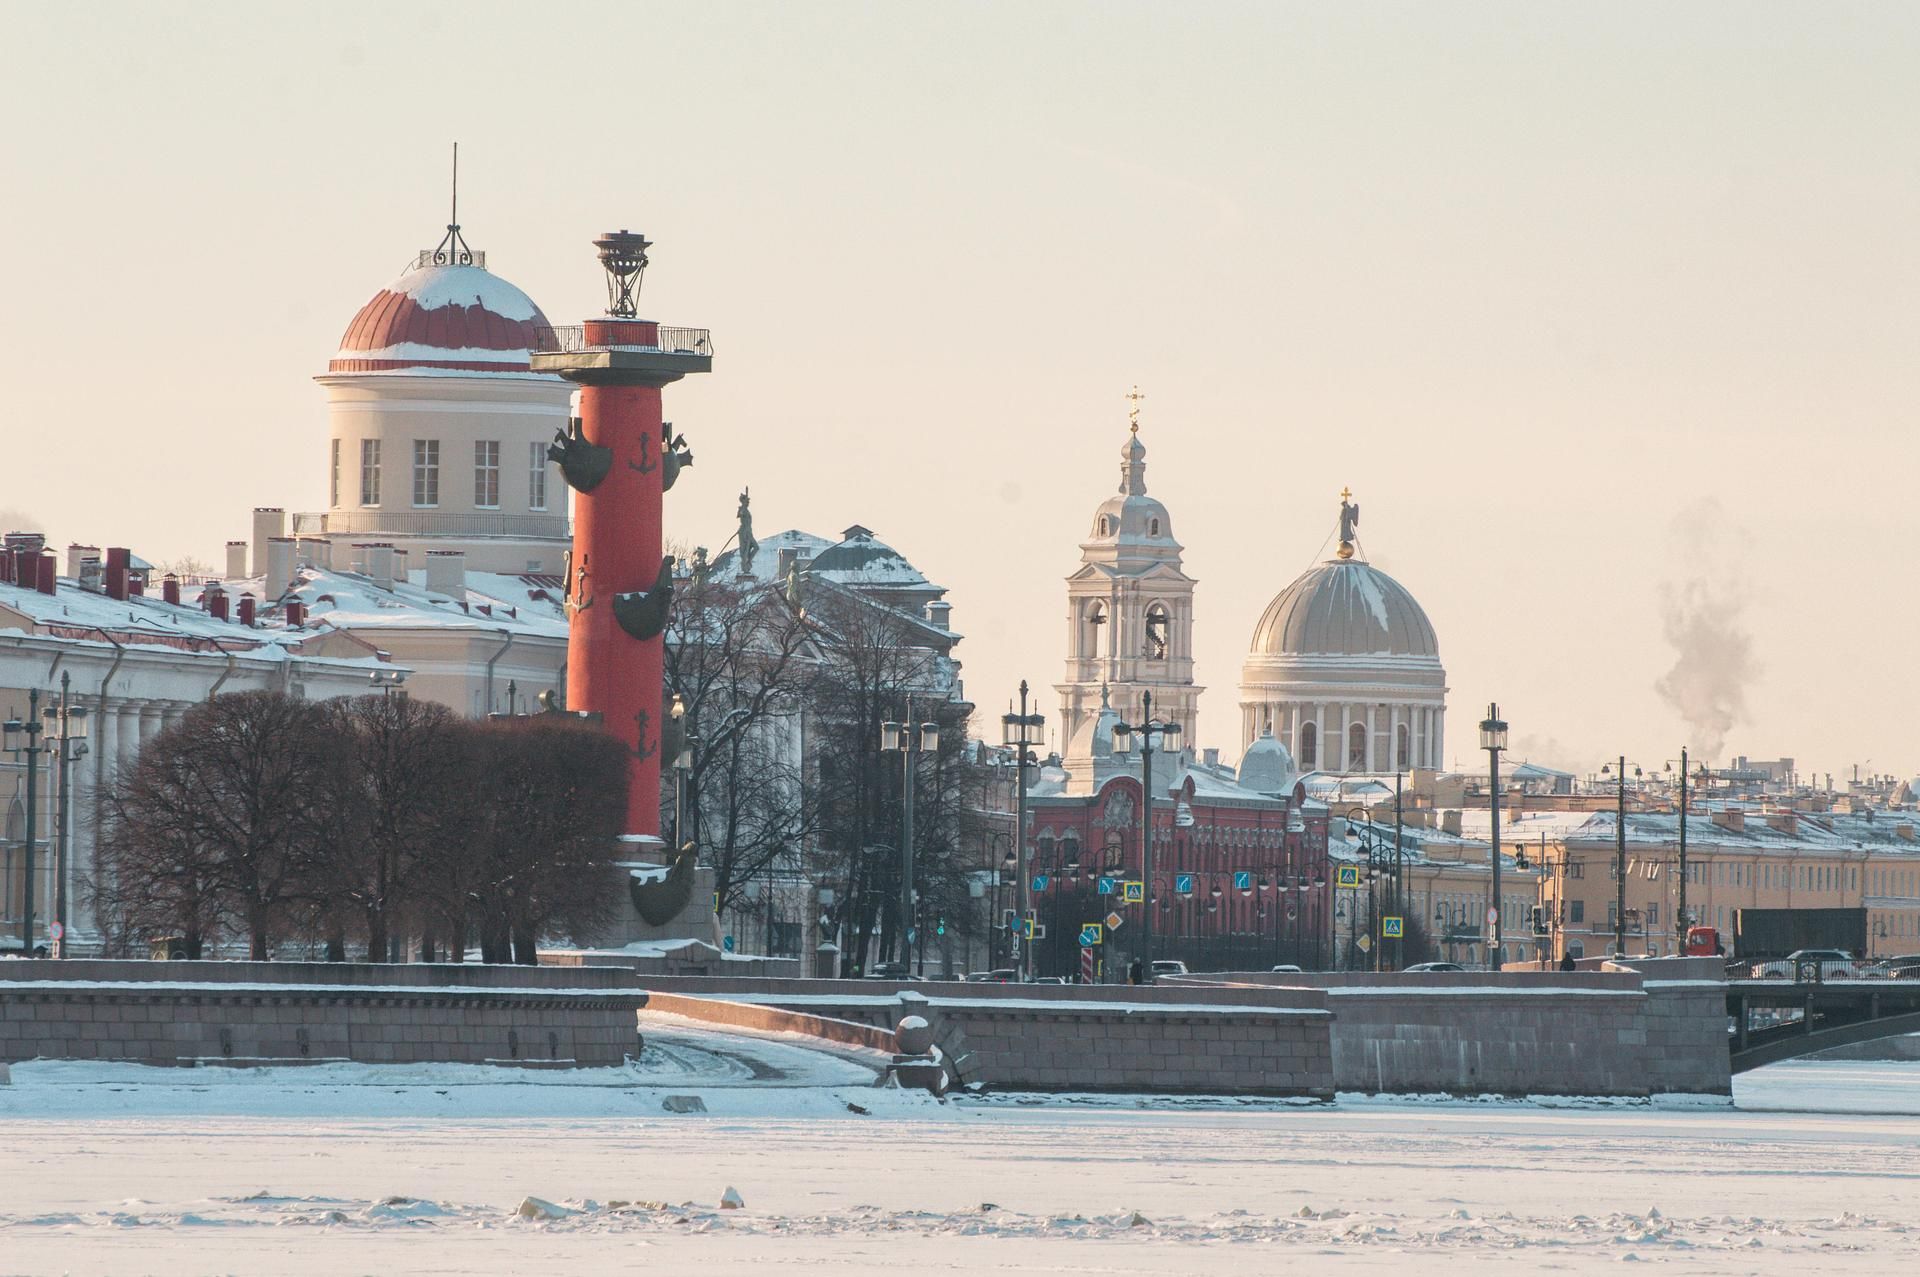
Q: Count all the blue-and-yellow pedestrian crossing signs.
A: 5